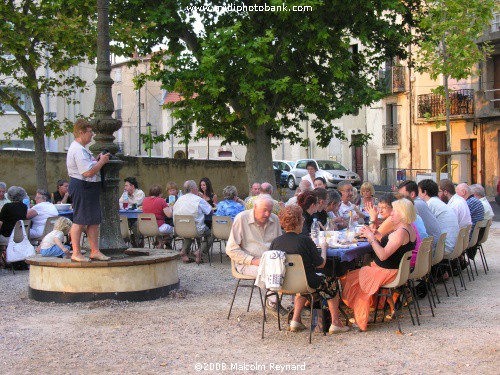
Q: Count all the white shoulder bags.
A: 1